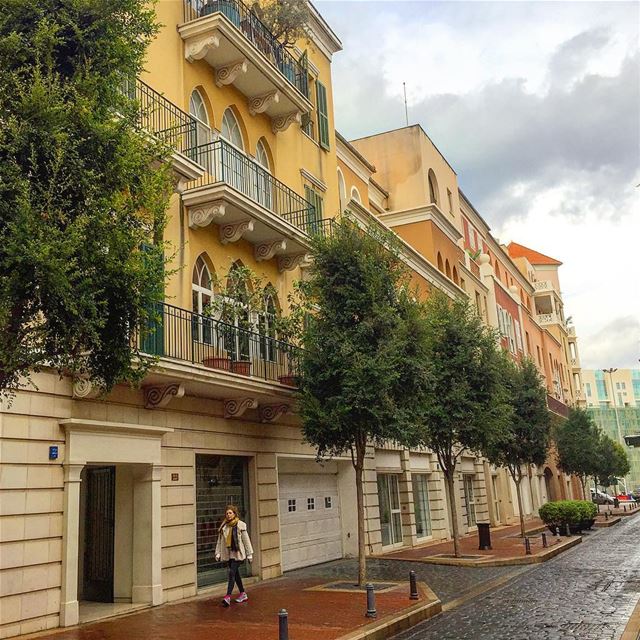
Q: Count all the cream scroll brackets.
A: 12